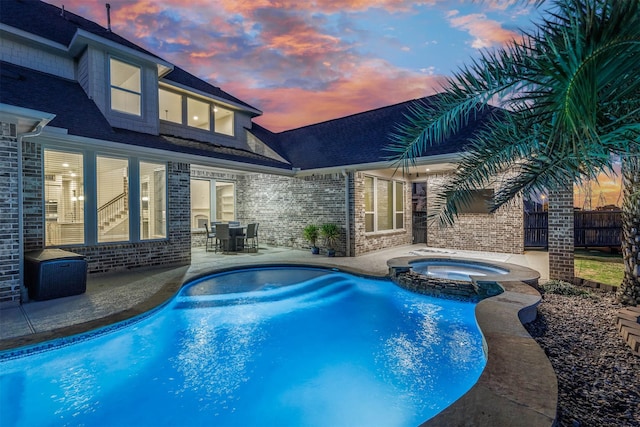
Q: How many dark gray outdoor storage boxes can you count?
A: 1